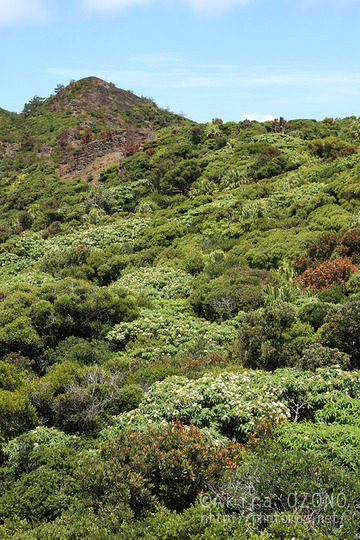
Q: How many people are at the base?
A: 0